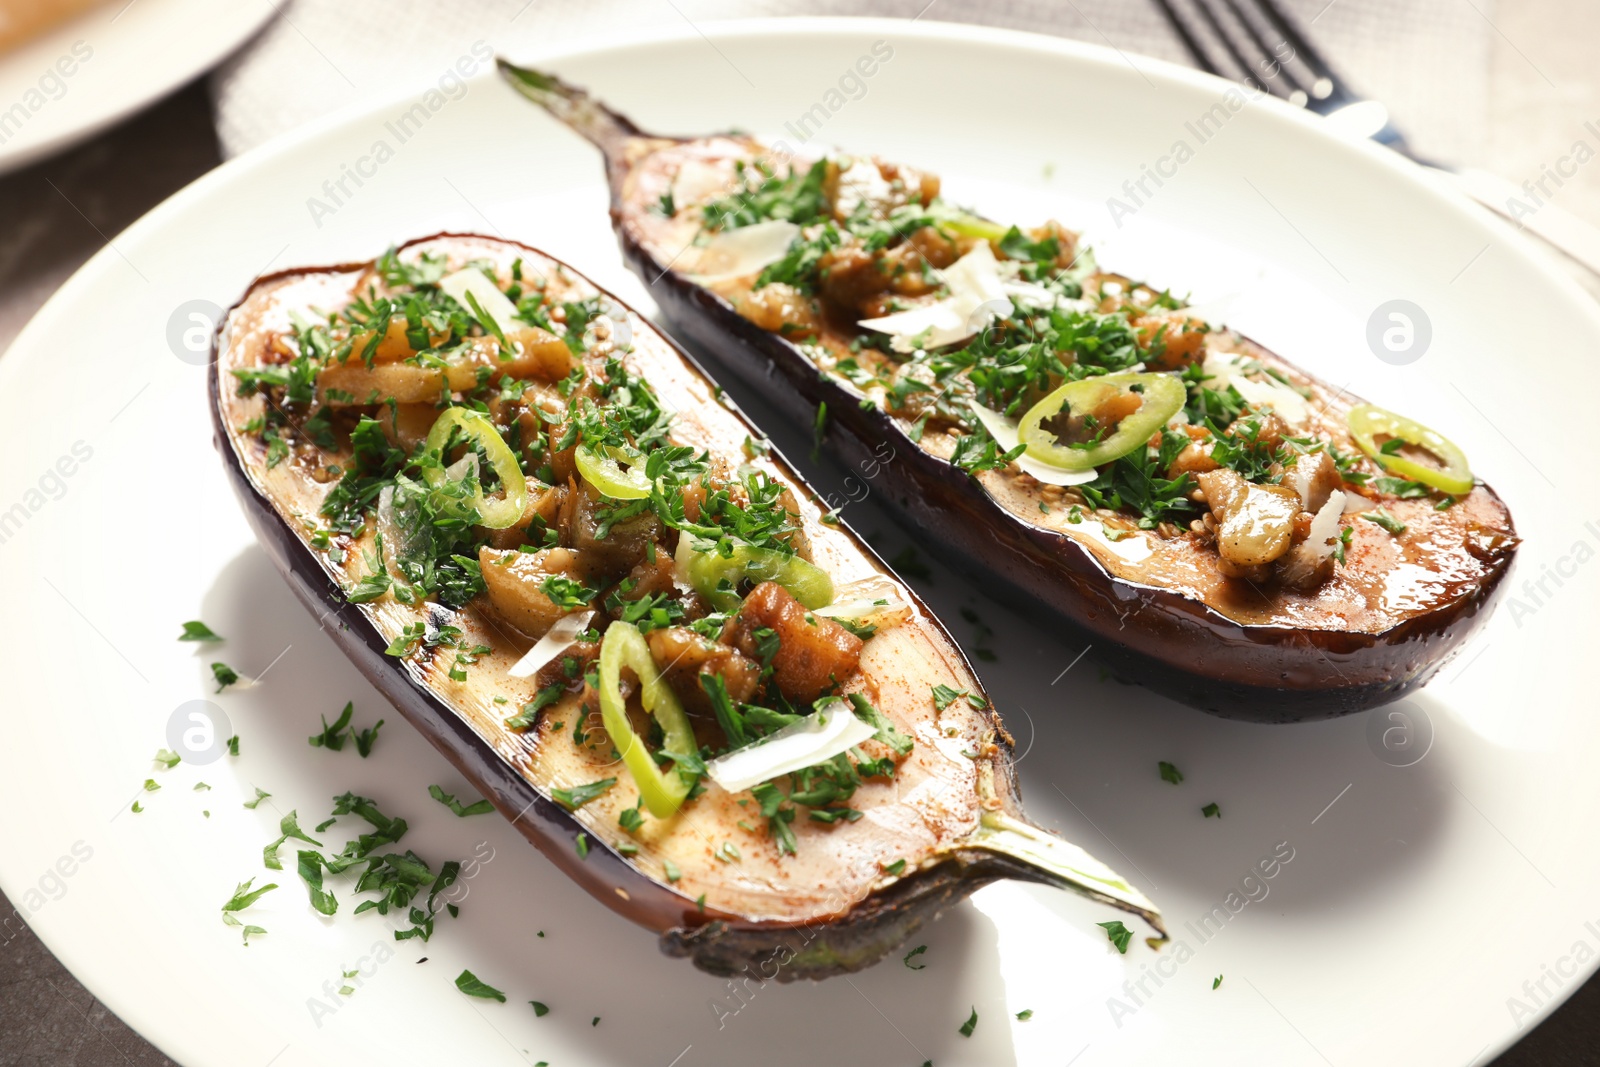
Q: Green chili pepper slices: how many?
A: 7